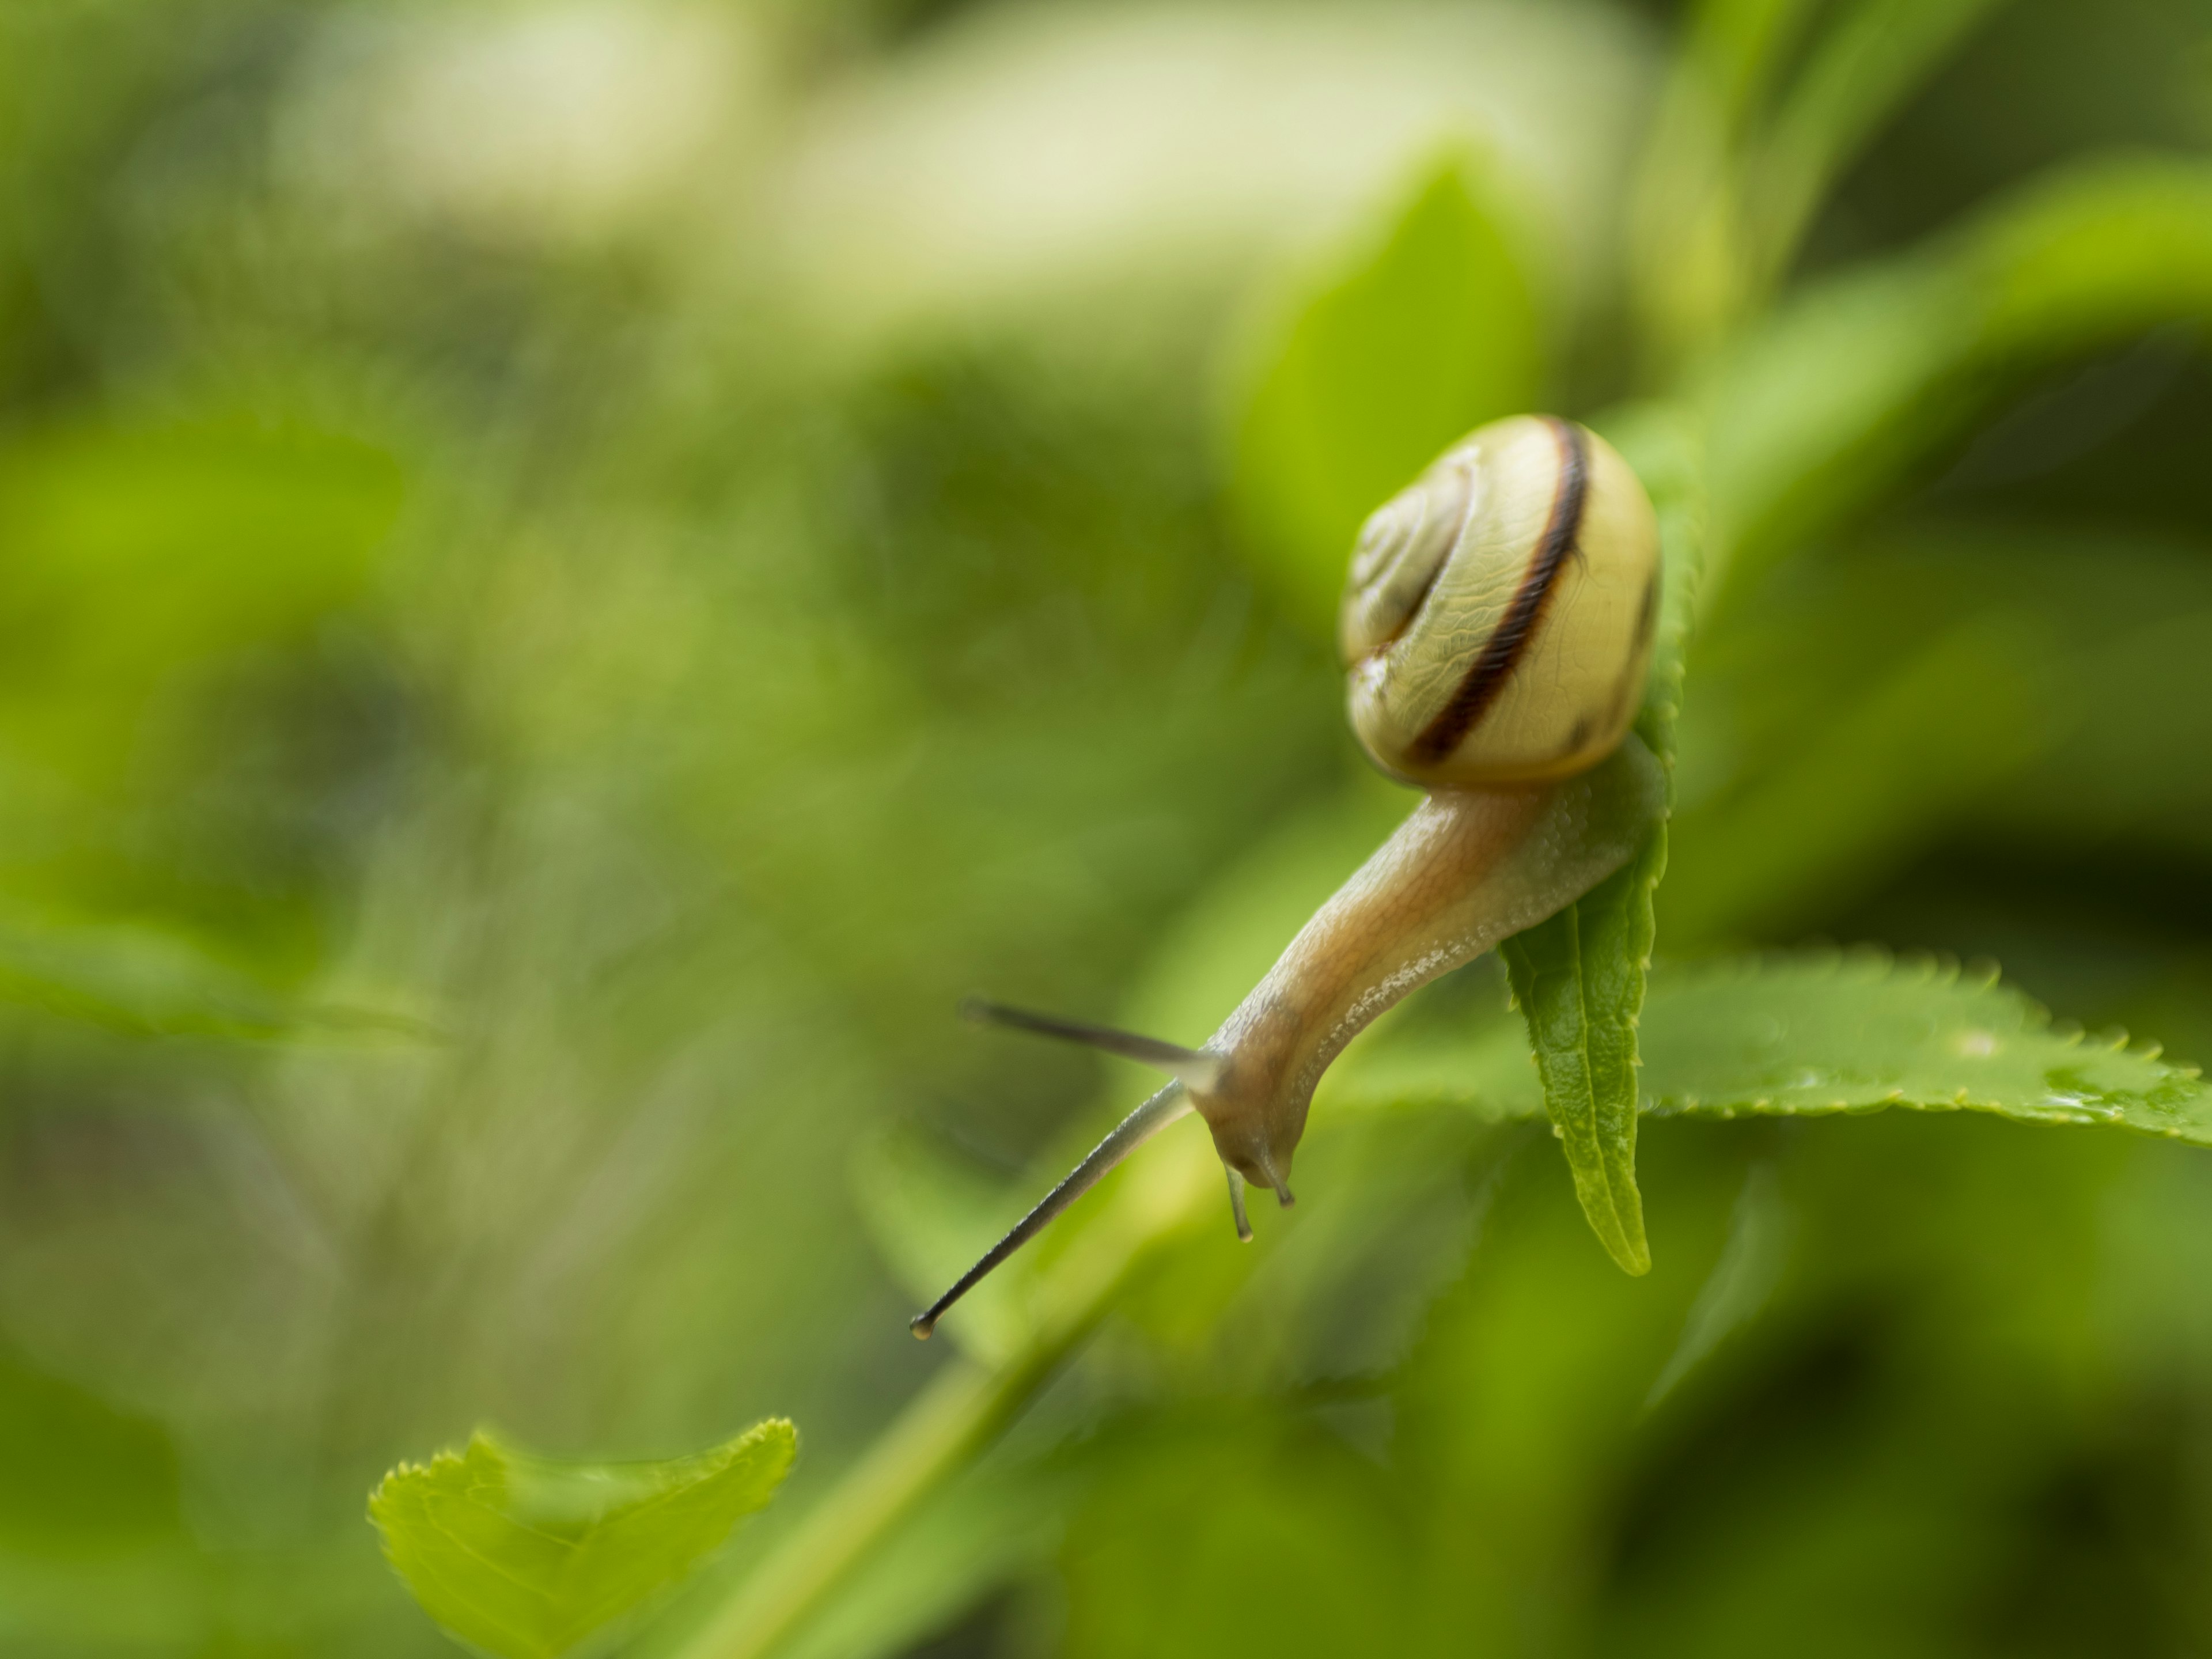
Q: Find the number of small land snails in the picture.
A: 1